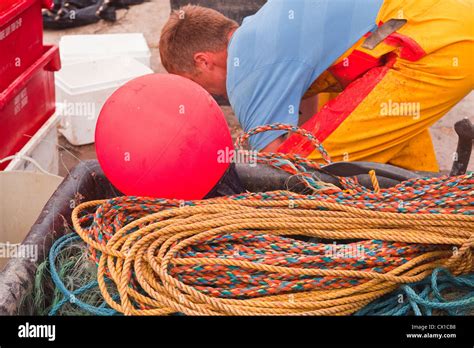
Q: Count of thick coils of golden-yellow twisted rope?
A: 1